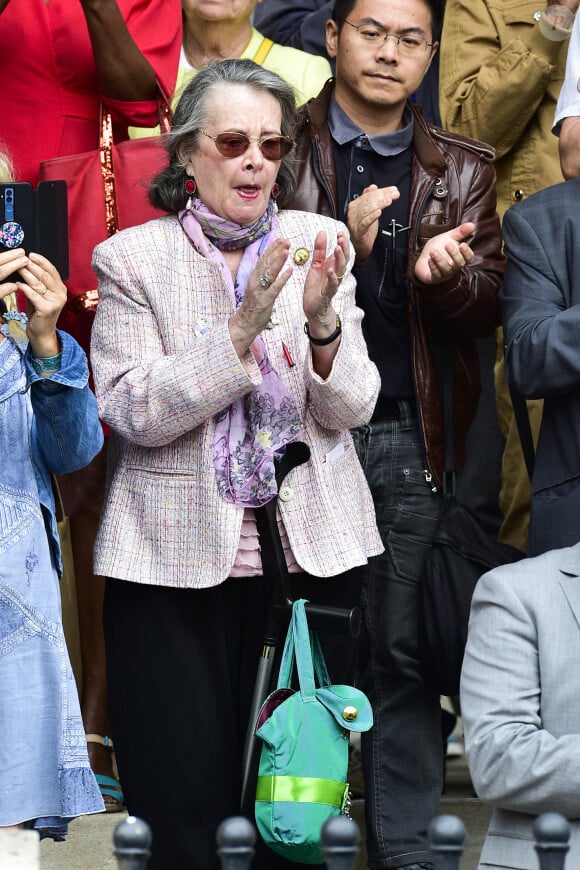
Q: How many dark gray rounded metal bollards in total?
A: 5